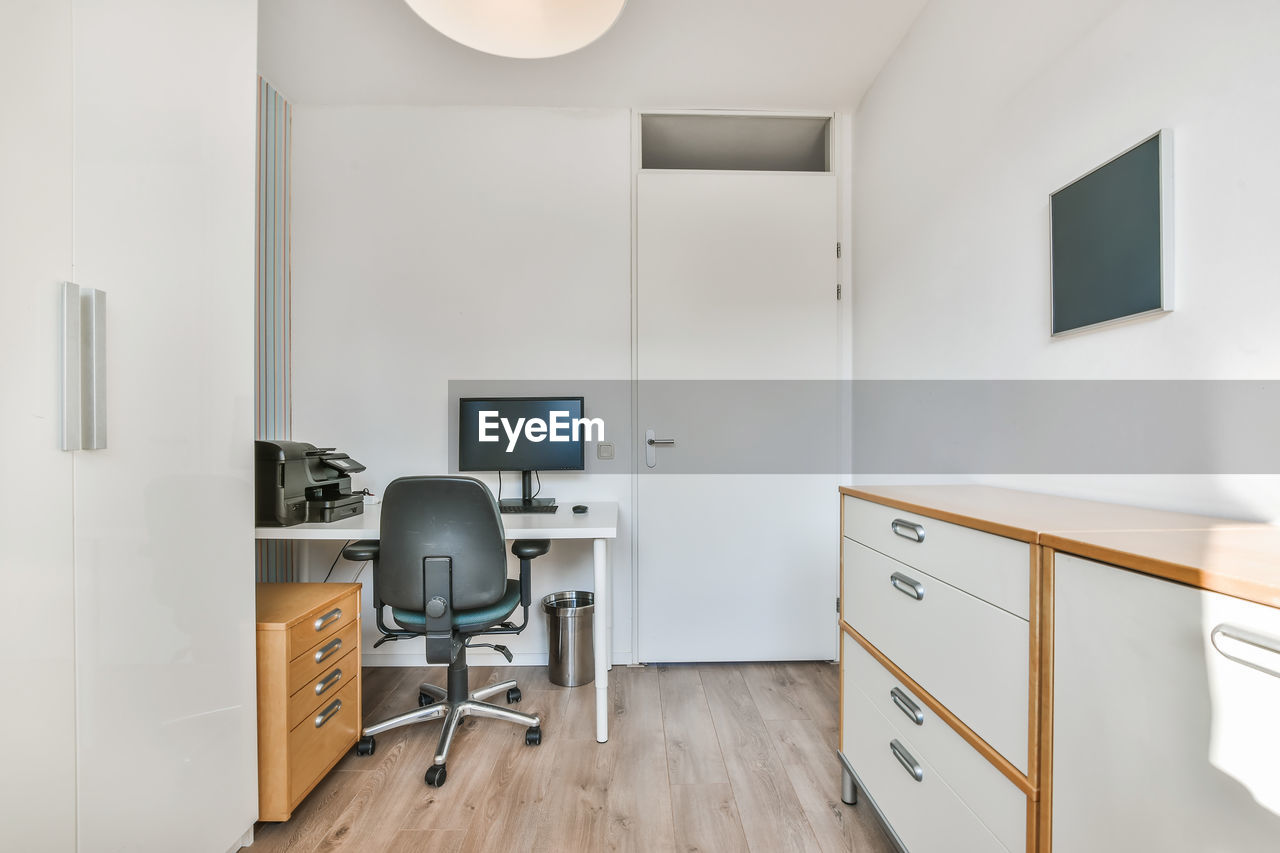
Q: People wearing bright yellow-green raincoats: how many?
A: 0